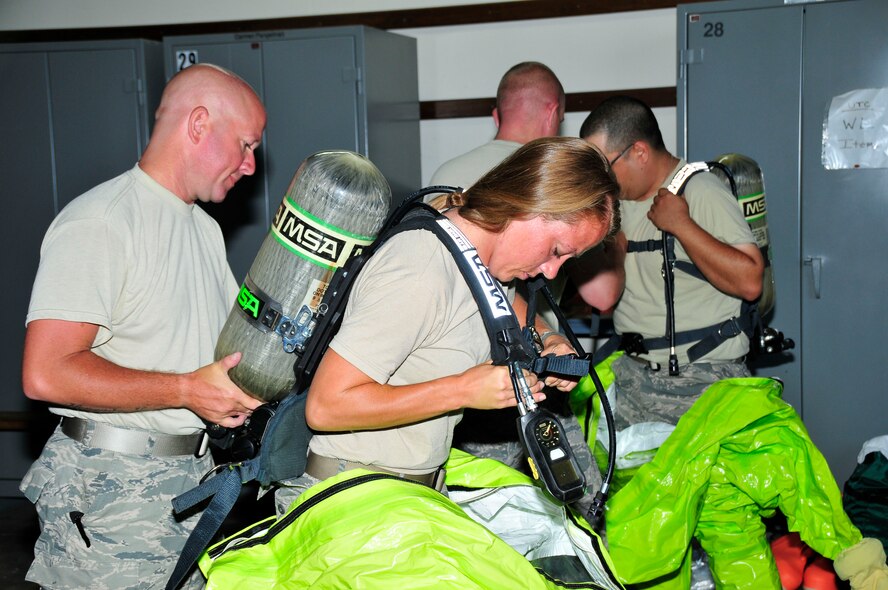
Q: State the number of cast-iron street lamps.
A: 0